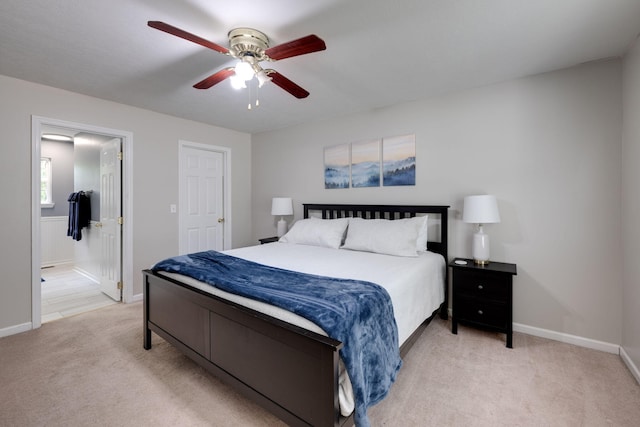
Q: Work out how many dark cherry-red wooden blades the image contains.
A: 4